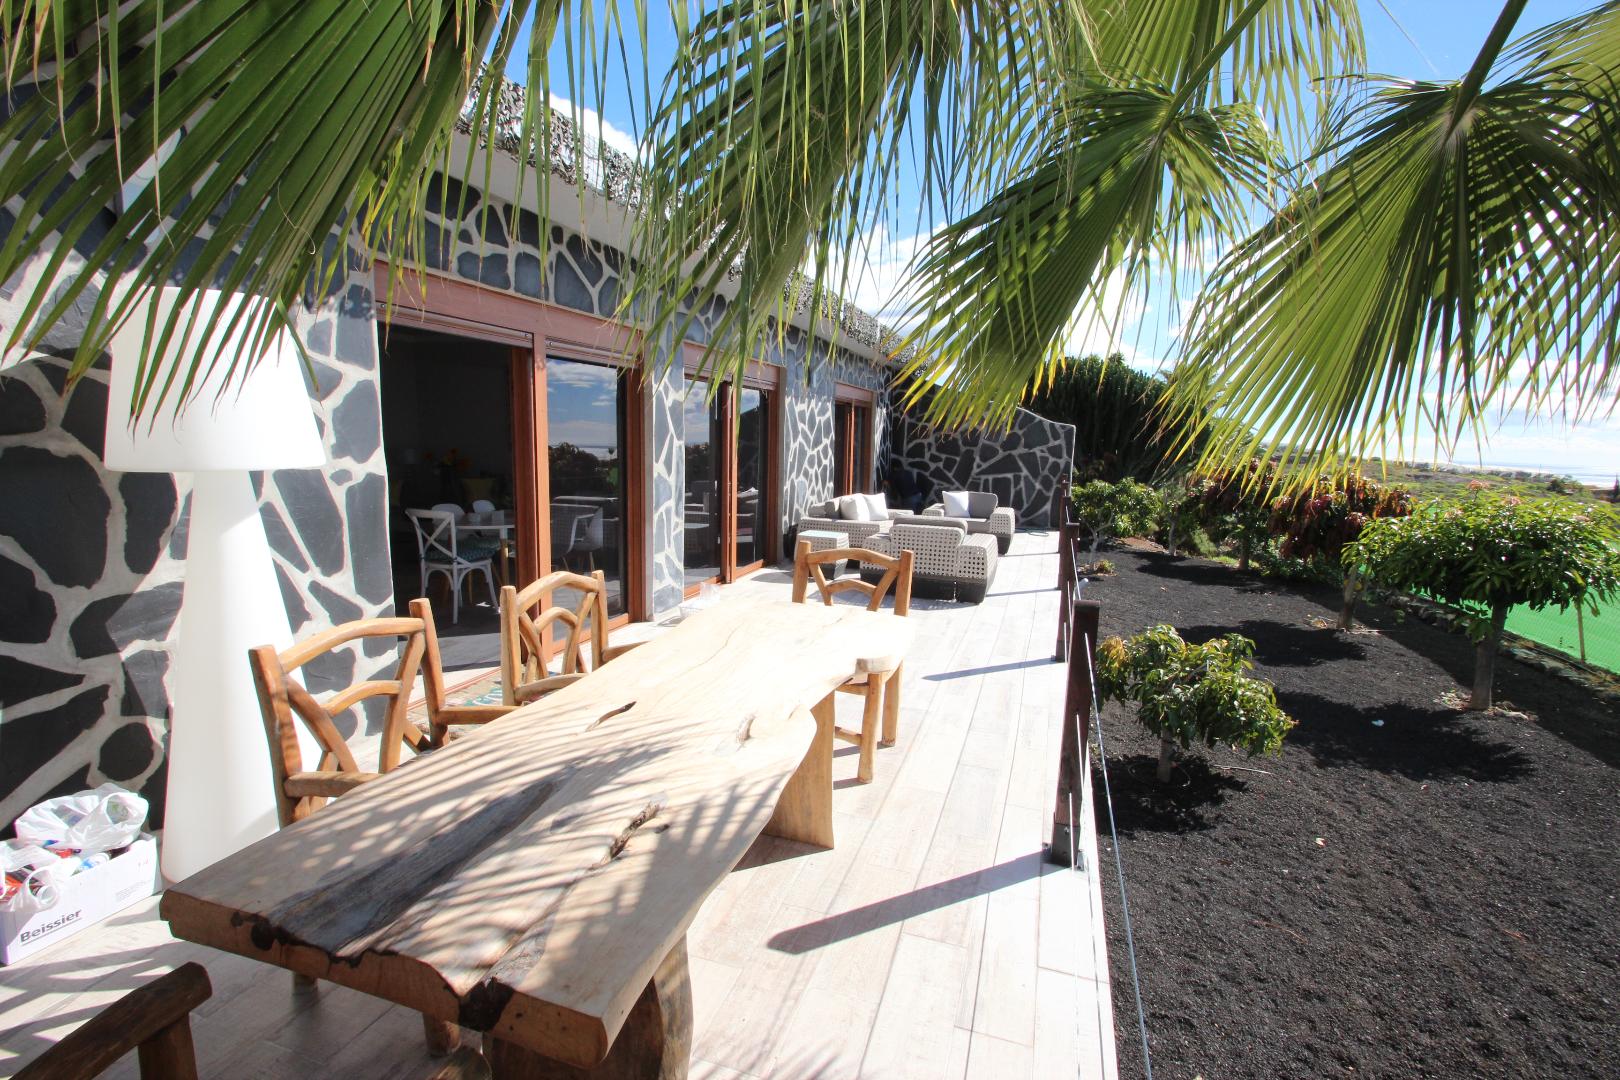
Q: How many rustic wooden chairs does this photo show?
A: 4